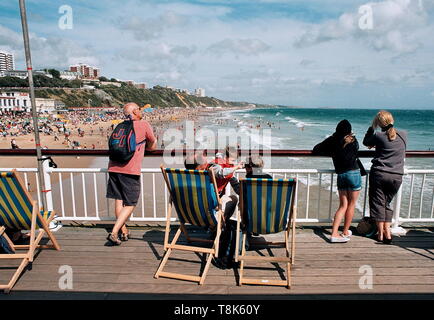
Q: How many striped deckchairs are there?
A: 3